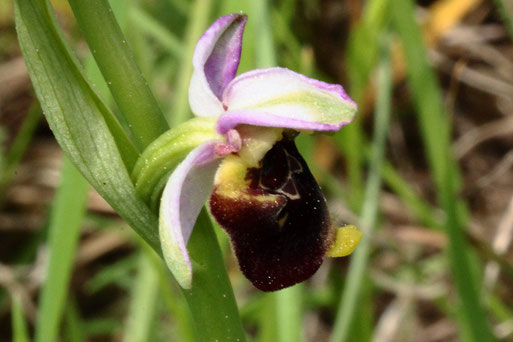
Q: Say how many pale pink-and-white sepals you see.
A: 3